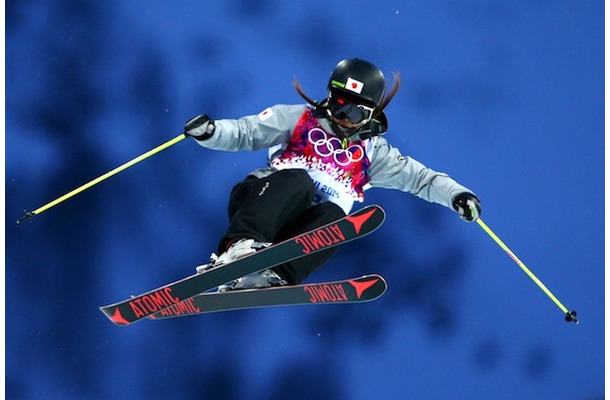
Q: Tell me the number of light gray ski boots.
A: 2